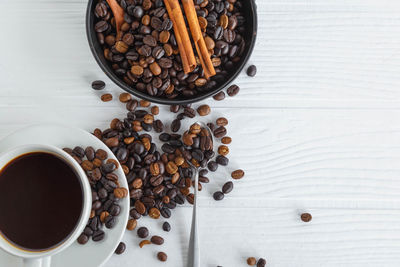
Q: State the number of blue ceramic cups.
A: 0